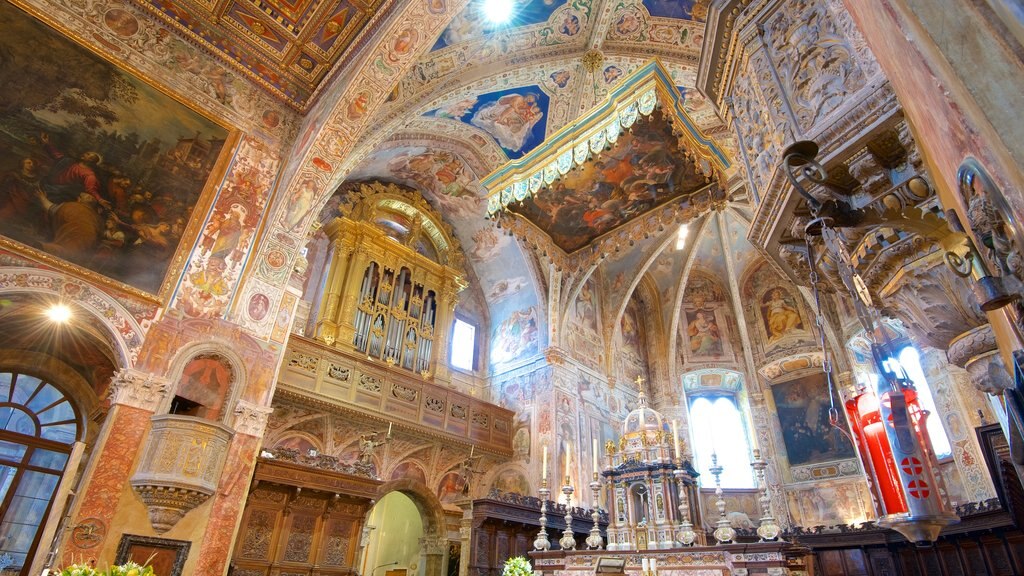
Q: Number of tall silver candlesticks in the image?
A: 6